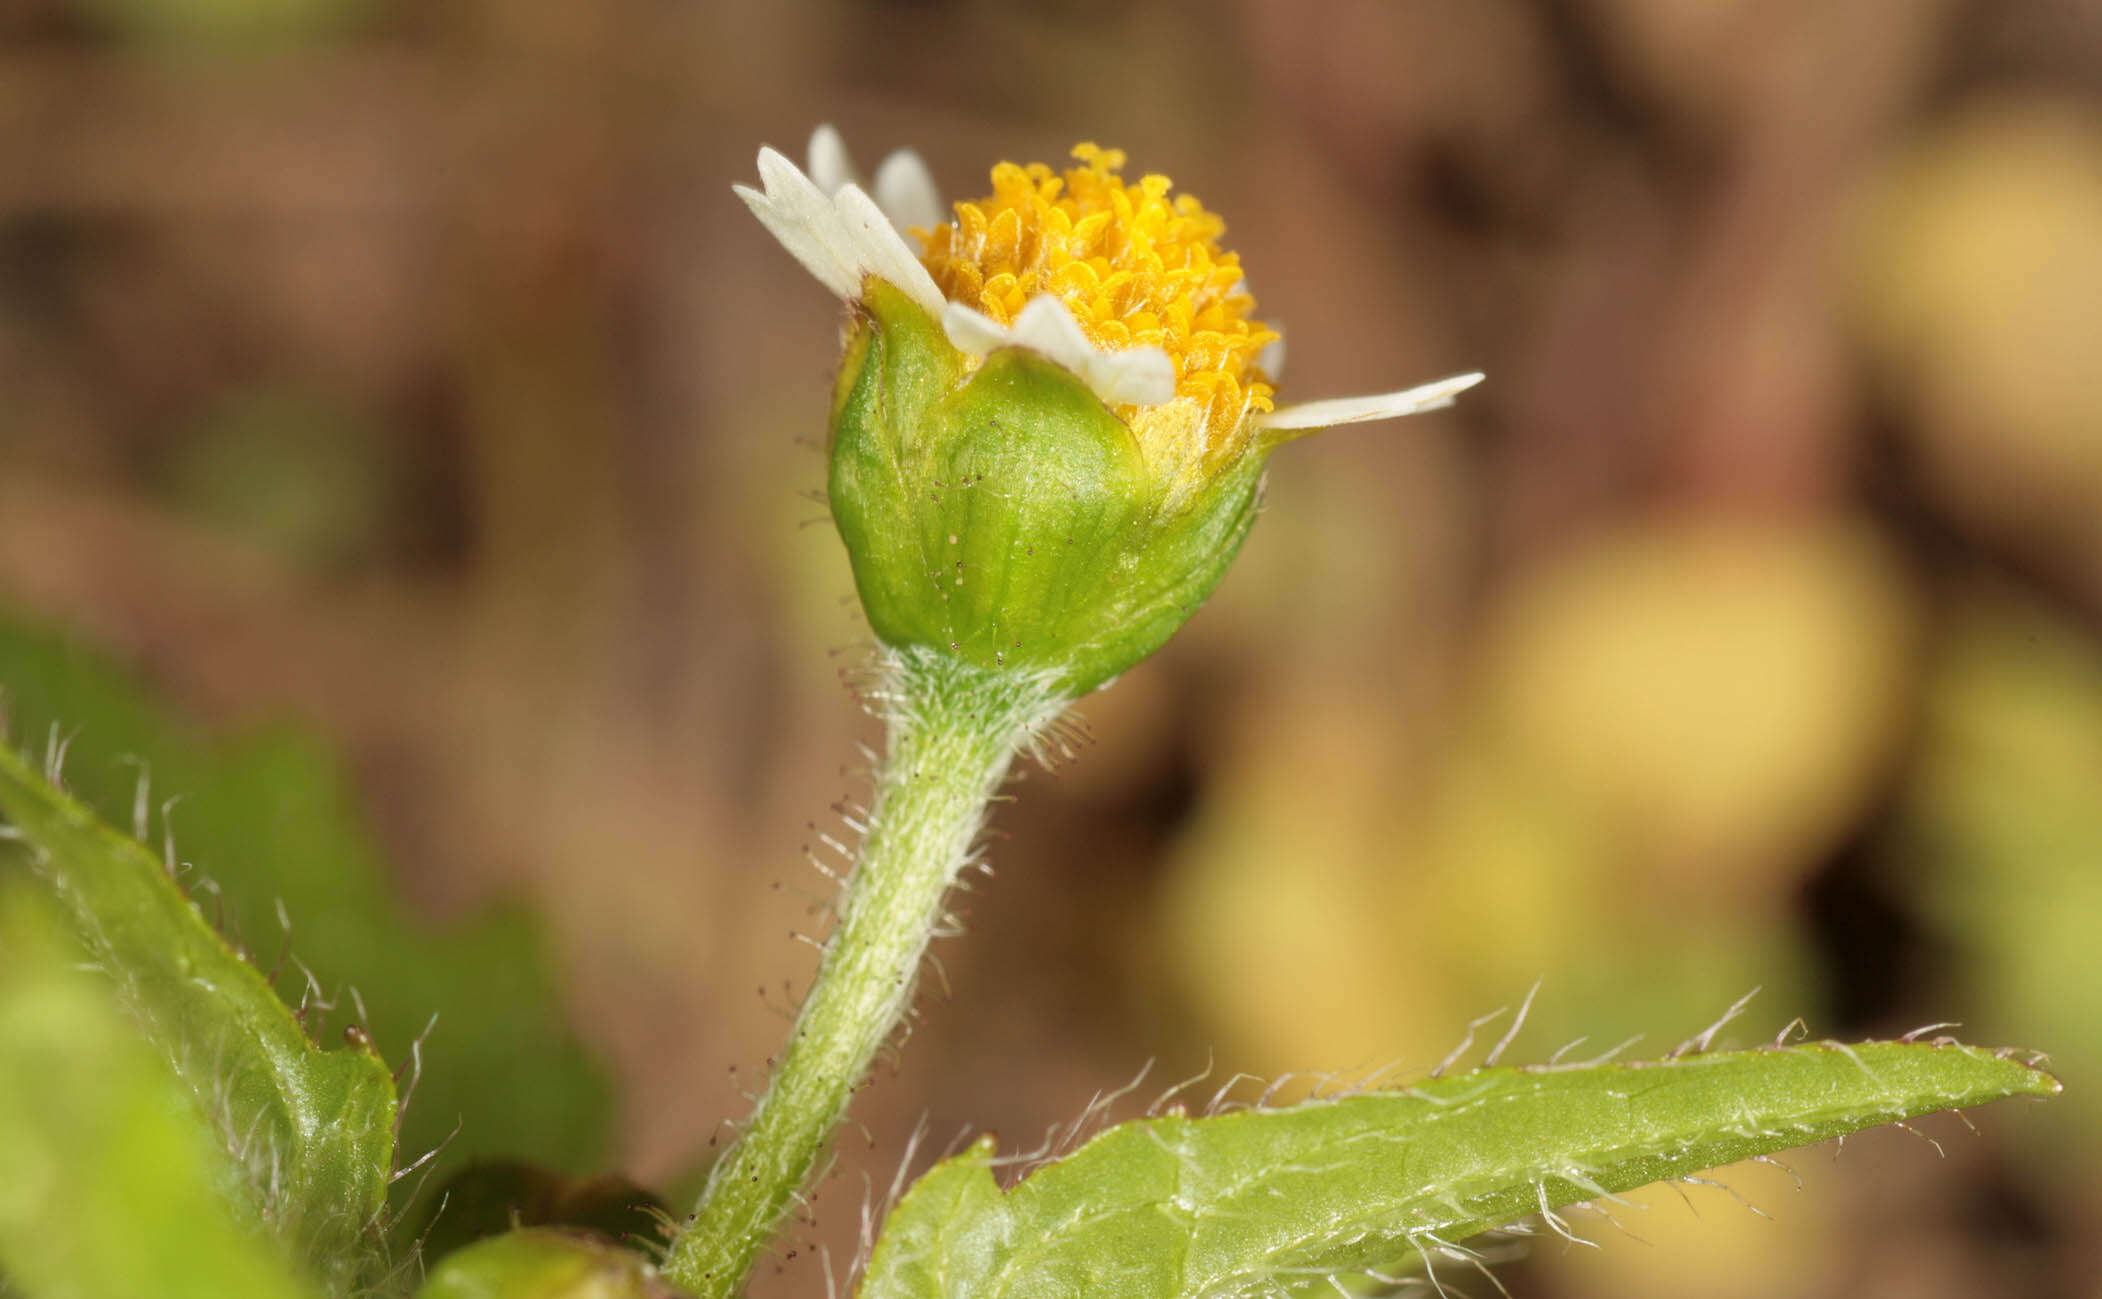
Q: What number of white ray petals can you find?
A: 5